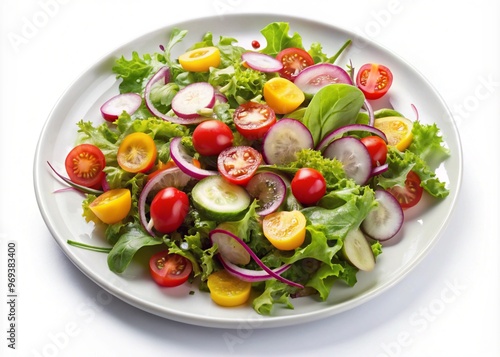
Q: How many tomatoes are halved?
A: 14